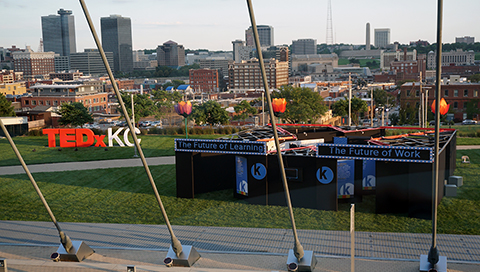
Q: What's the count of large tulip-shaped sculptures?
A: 3